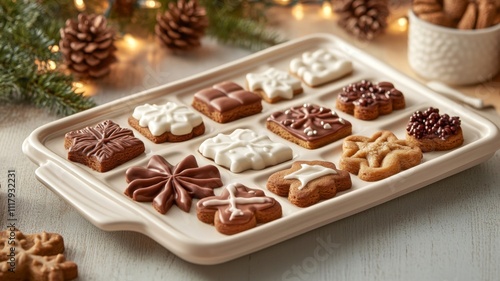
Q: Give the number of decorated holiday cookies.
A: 13